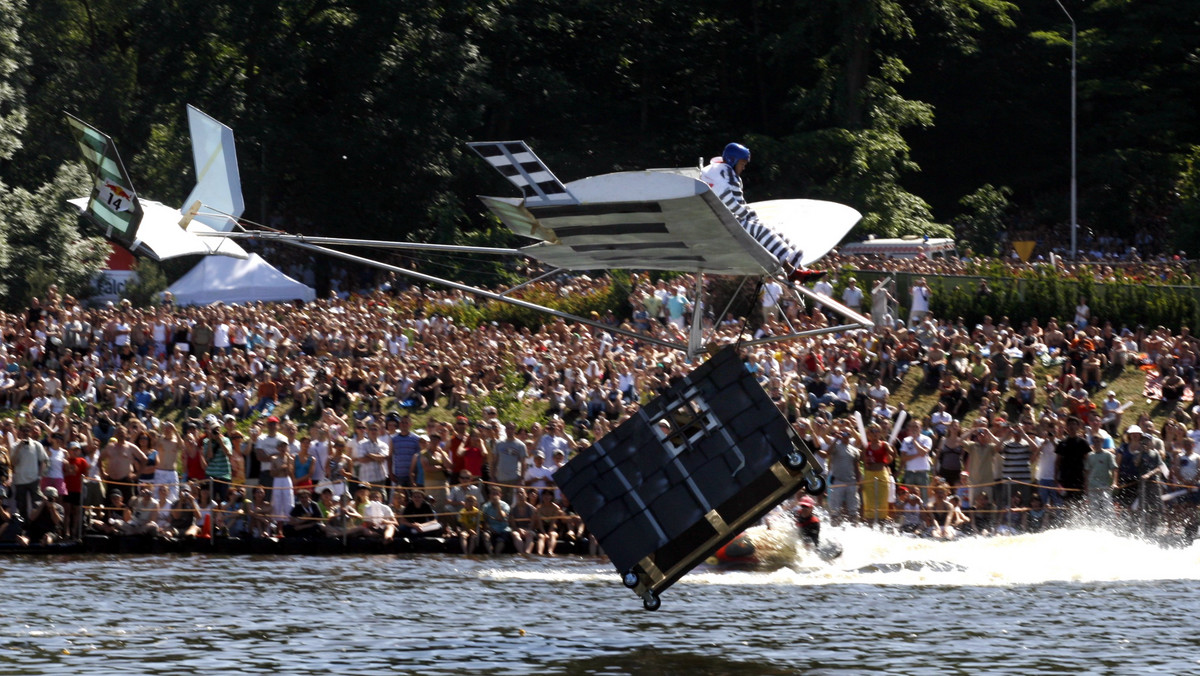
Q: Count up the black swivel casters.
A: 4